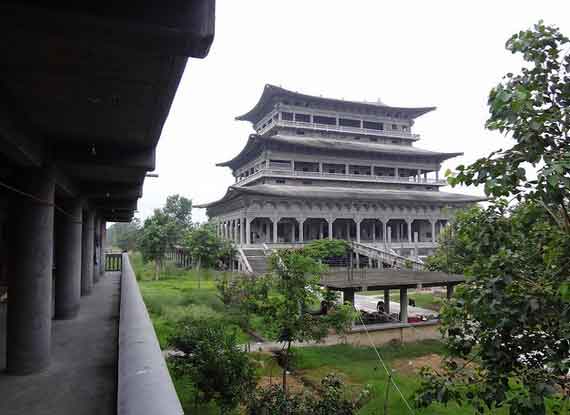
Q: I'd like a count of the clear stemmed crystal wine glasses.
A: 0